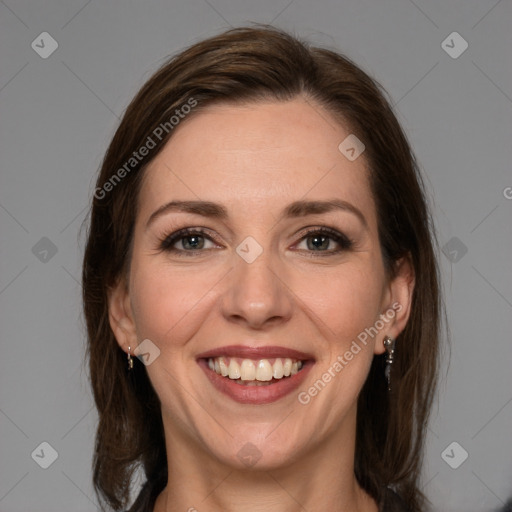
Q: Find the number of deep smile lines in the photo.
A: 2